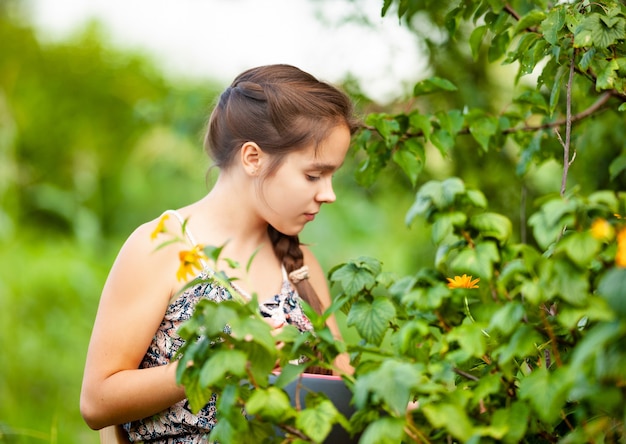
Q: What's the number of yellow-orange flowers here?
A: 5